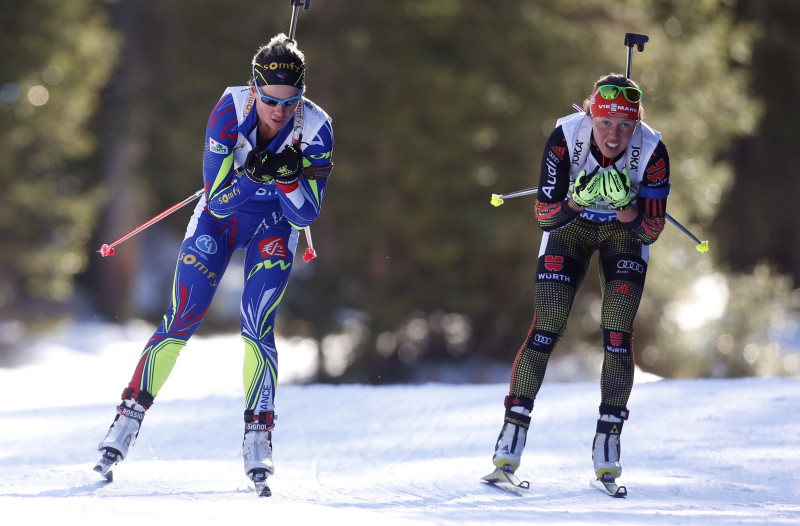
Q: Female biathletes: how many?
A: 2